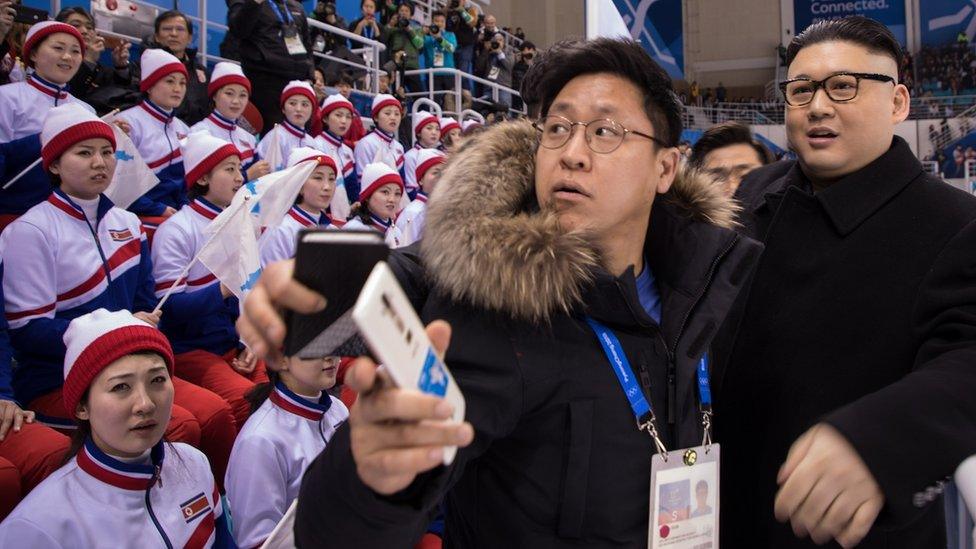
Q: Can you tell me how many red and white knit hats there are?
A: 15